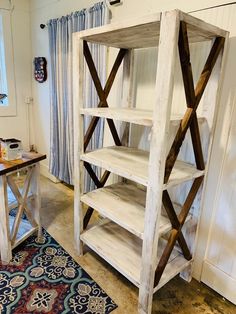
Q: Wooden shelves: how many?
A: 5